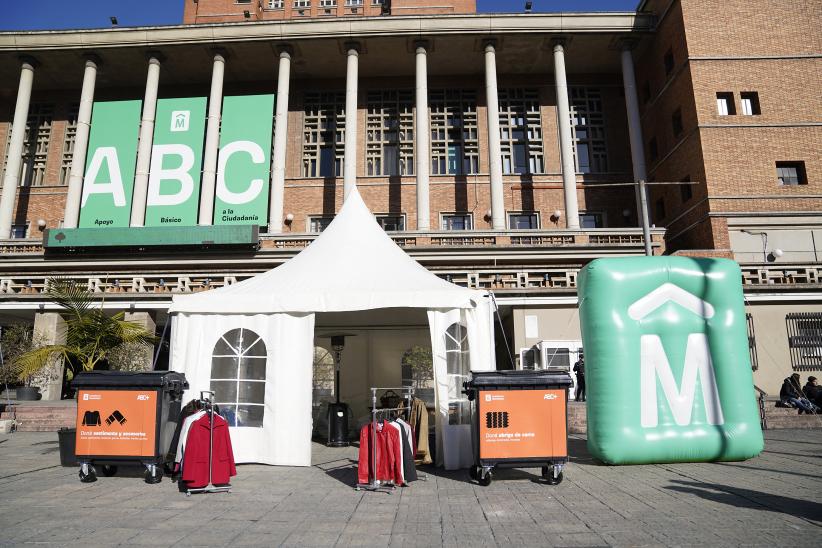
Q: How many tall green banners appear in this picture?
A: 3